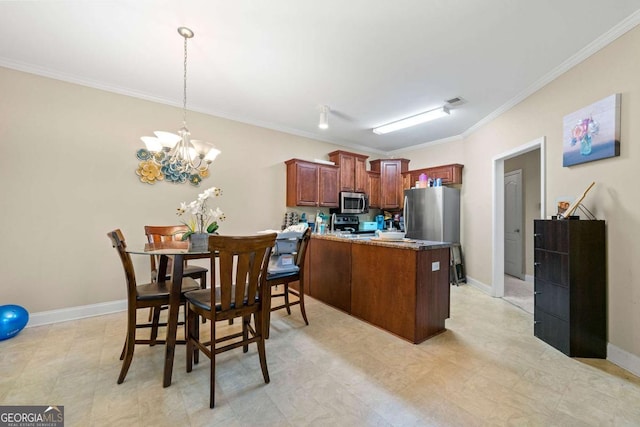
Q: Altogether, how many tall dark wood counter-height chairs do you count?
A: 4